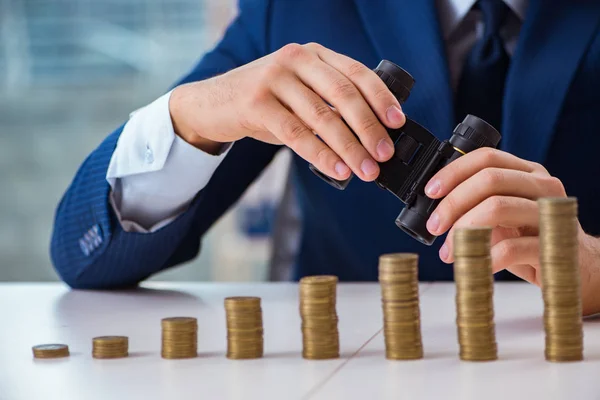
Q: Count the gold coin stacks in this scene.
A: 8